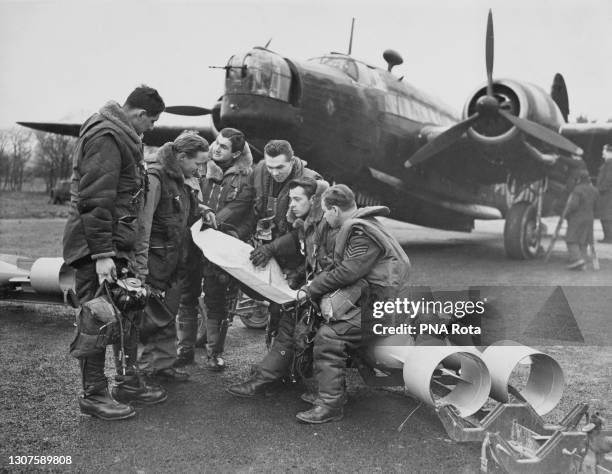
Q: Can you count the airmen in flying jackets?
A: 6